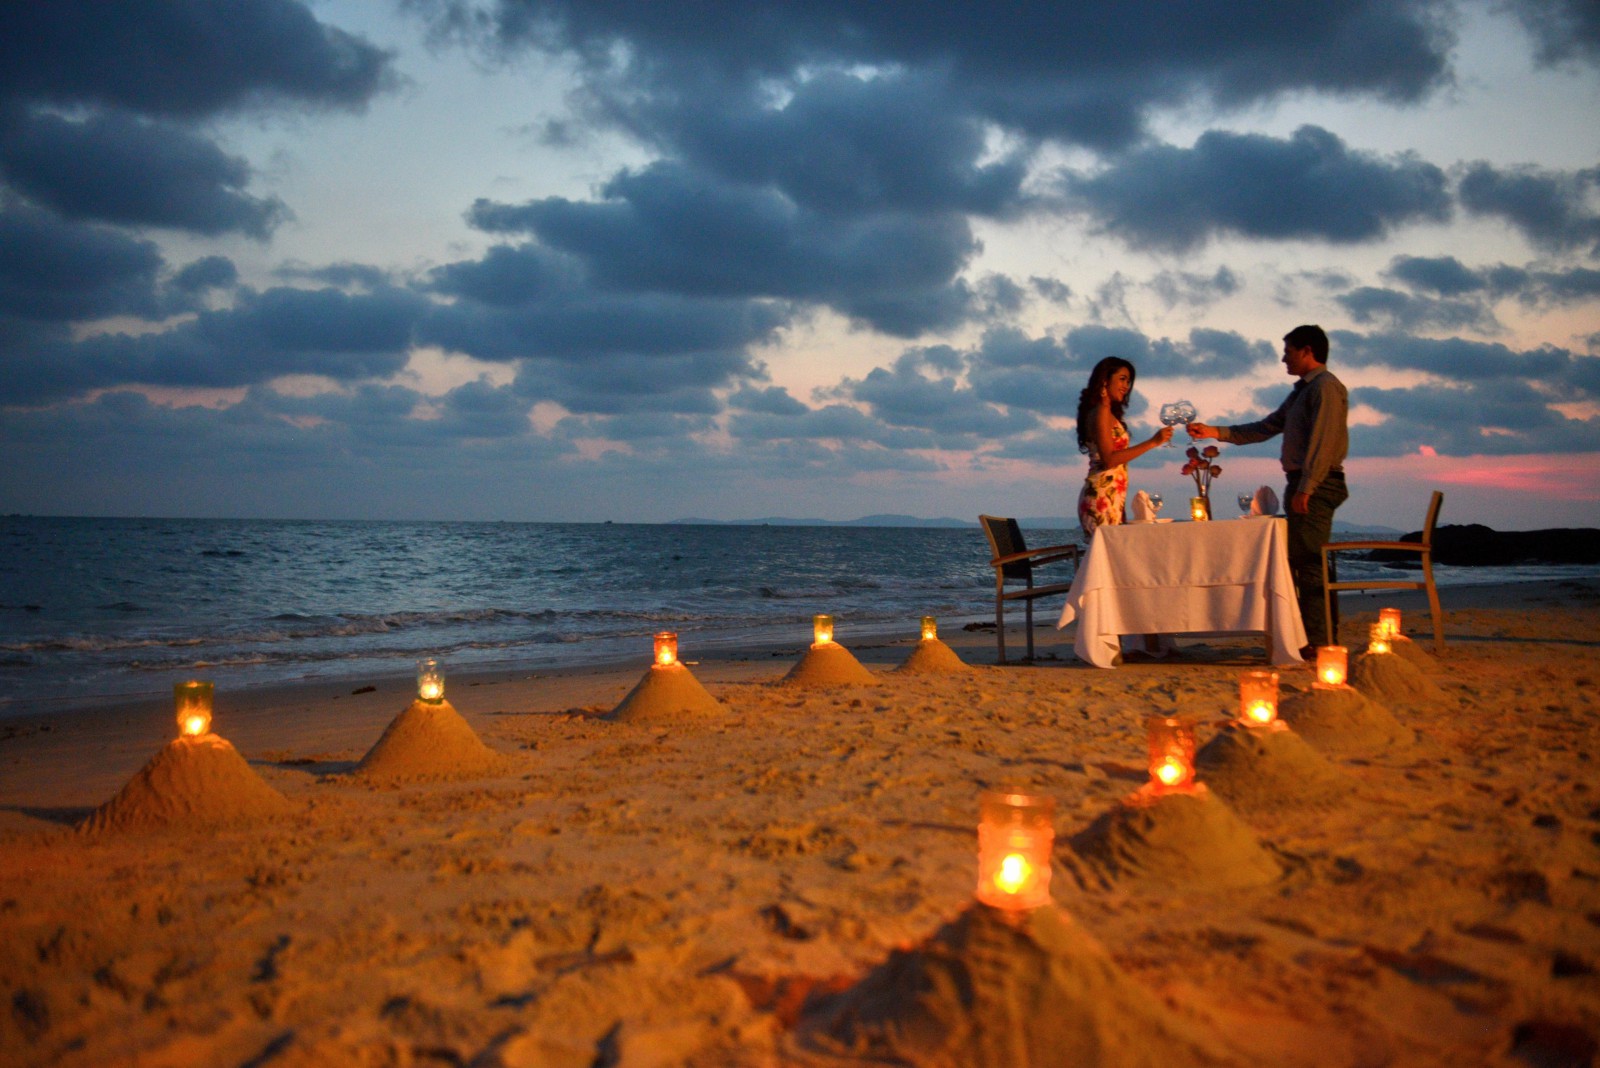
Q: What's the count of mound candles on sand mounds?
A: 11